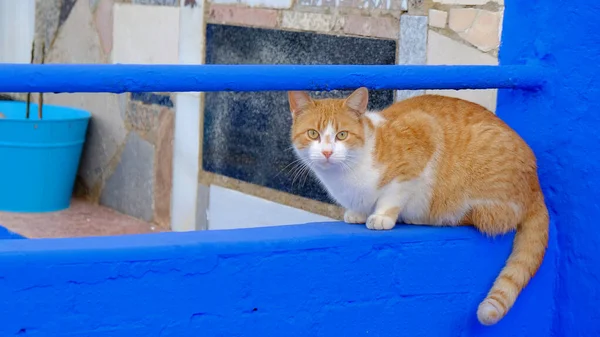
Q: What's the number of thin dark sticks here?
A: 2